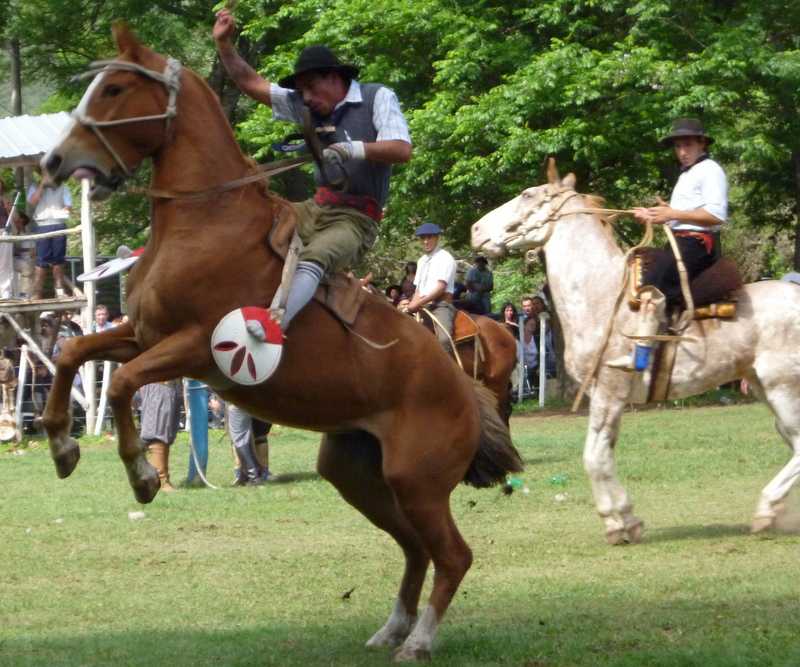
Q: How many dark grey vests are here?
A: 1